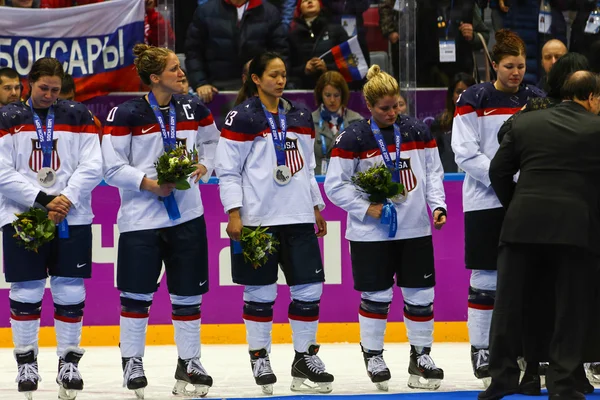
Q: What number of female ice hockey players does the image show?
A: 5